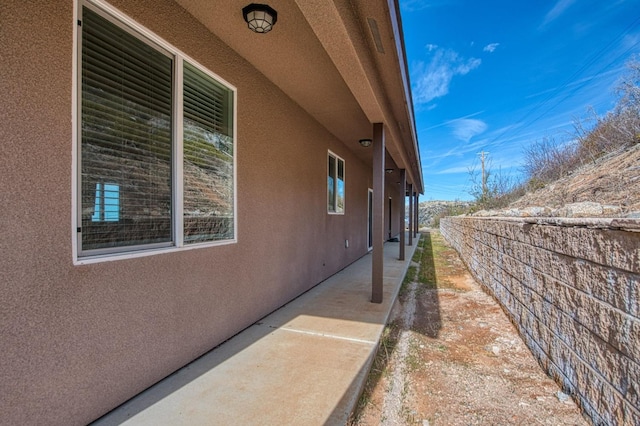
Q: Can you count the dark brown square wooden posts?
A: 5